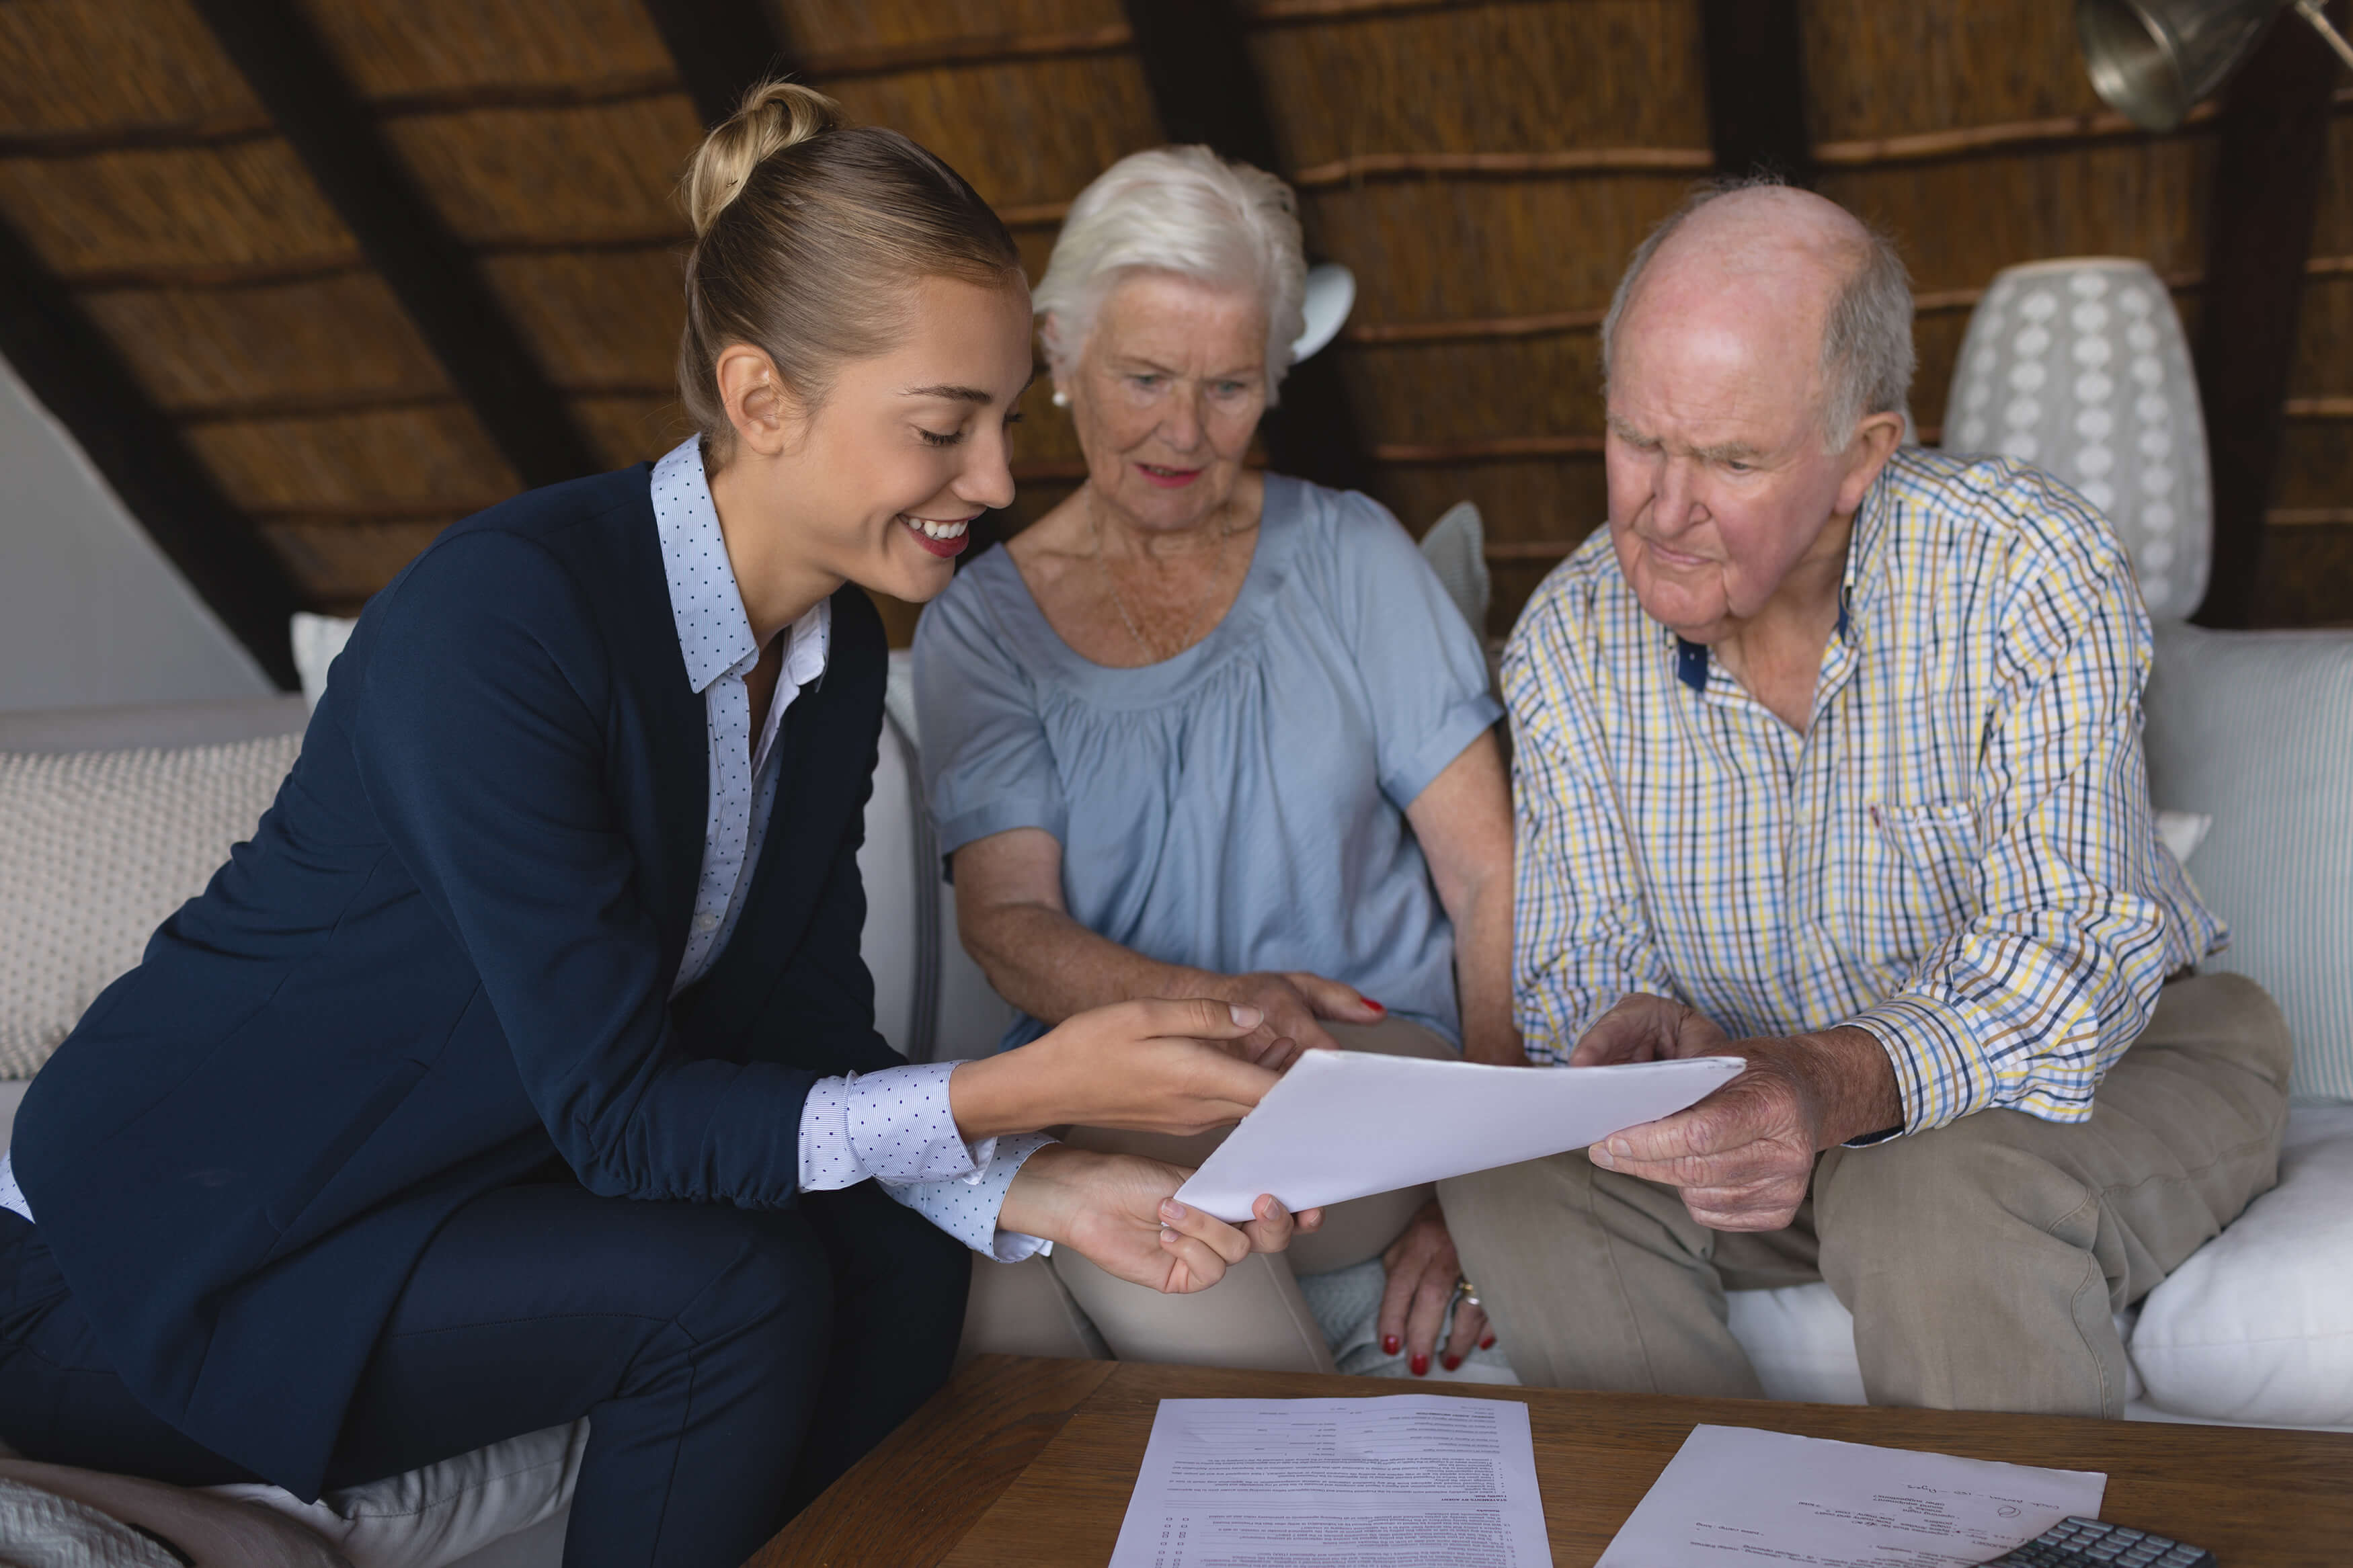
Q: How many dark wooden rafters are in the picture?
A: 6